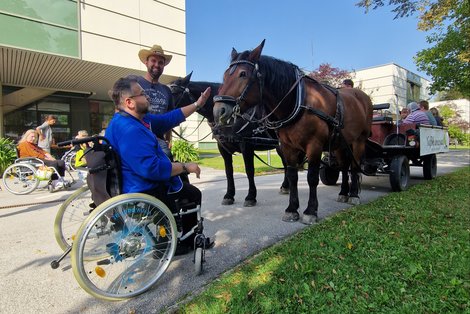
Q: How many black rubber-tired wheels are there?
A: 3